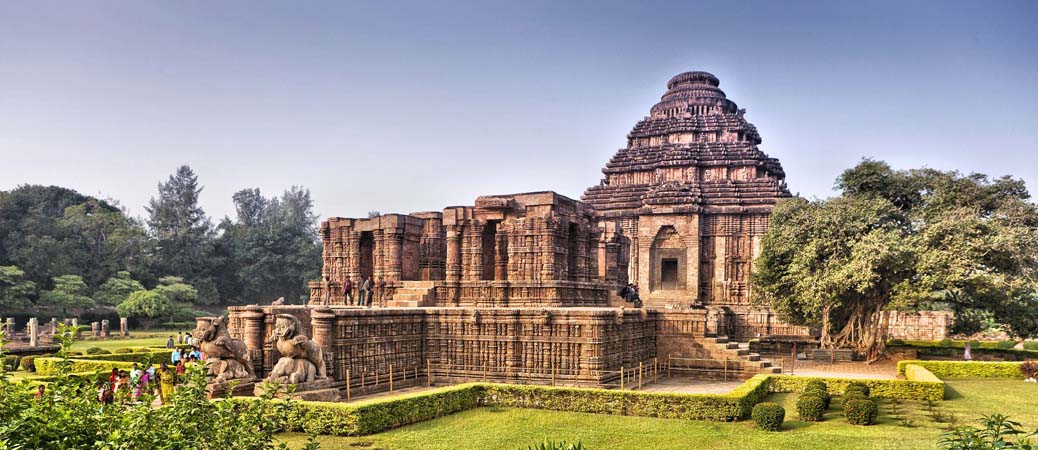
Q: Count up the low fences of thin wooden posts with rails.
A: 1